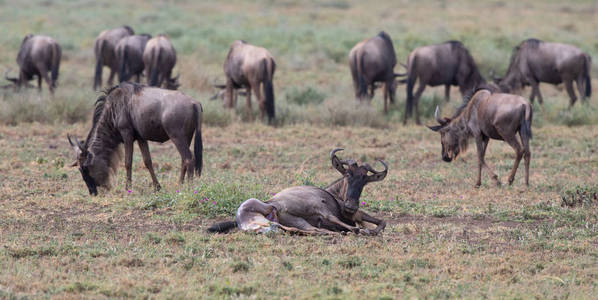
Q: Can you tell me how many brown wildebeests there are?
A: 11